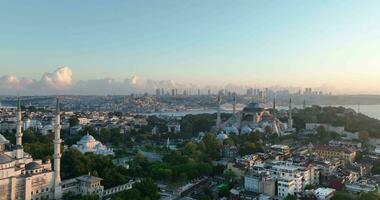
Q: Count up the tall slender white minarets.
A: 6